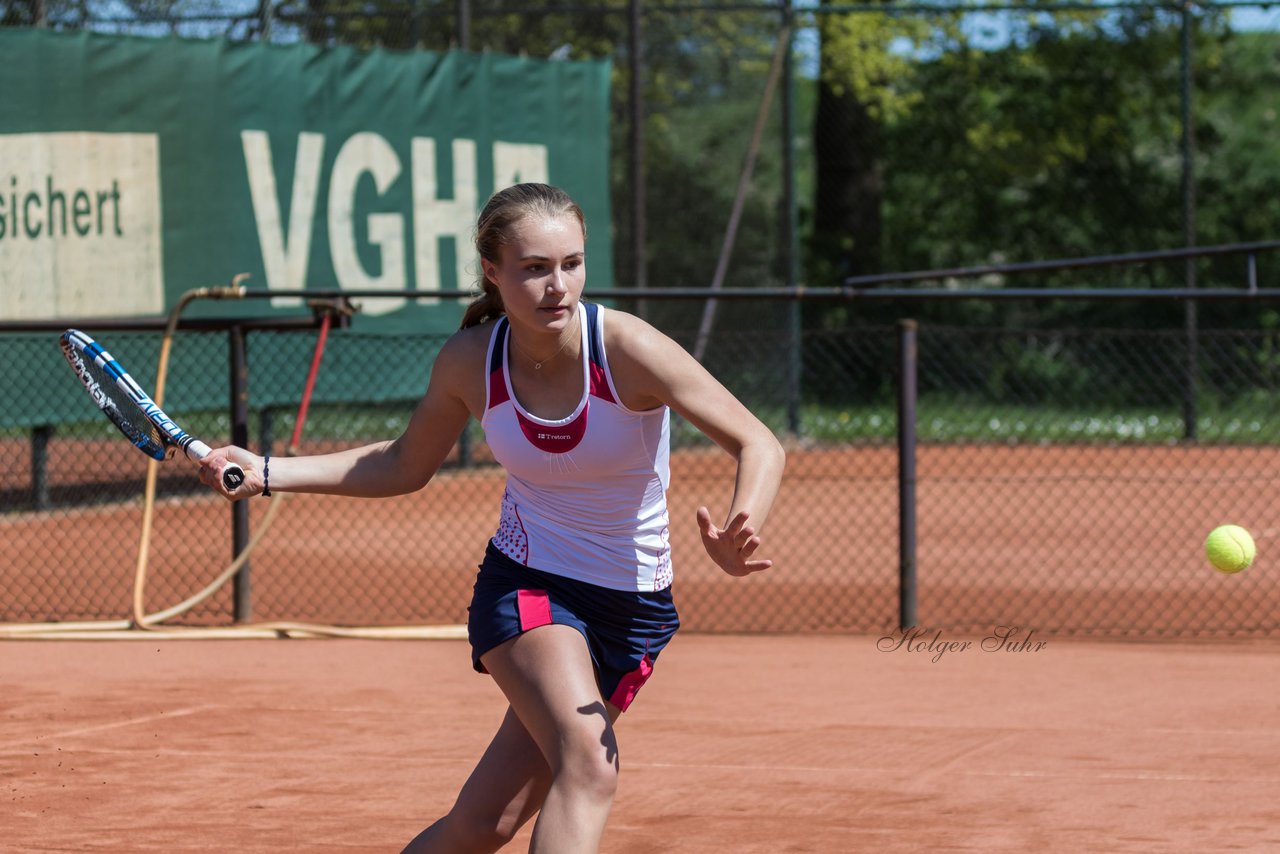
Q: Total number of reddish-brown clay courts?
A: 2